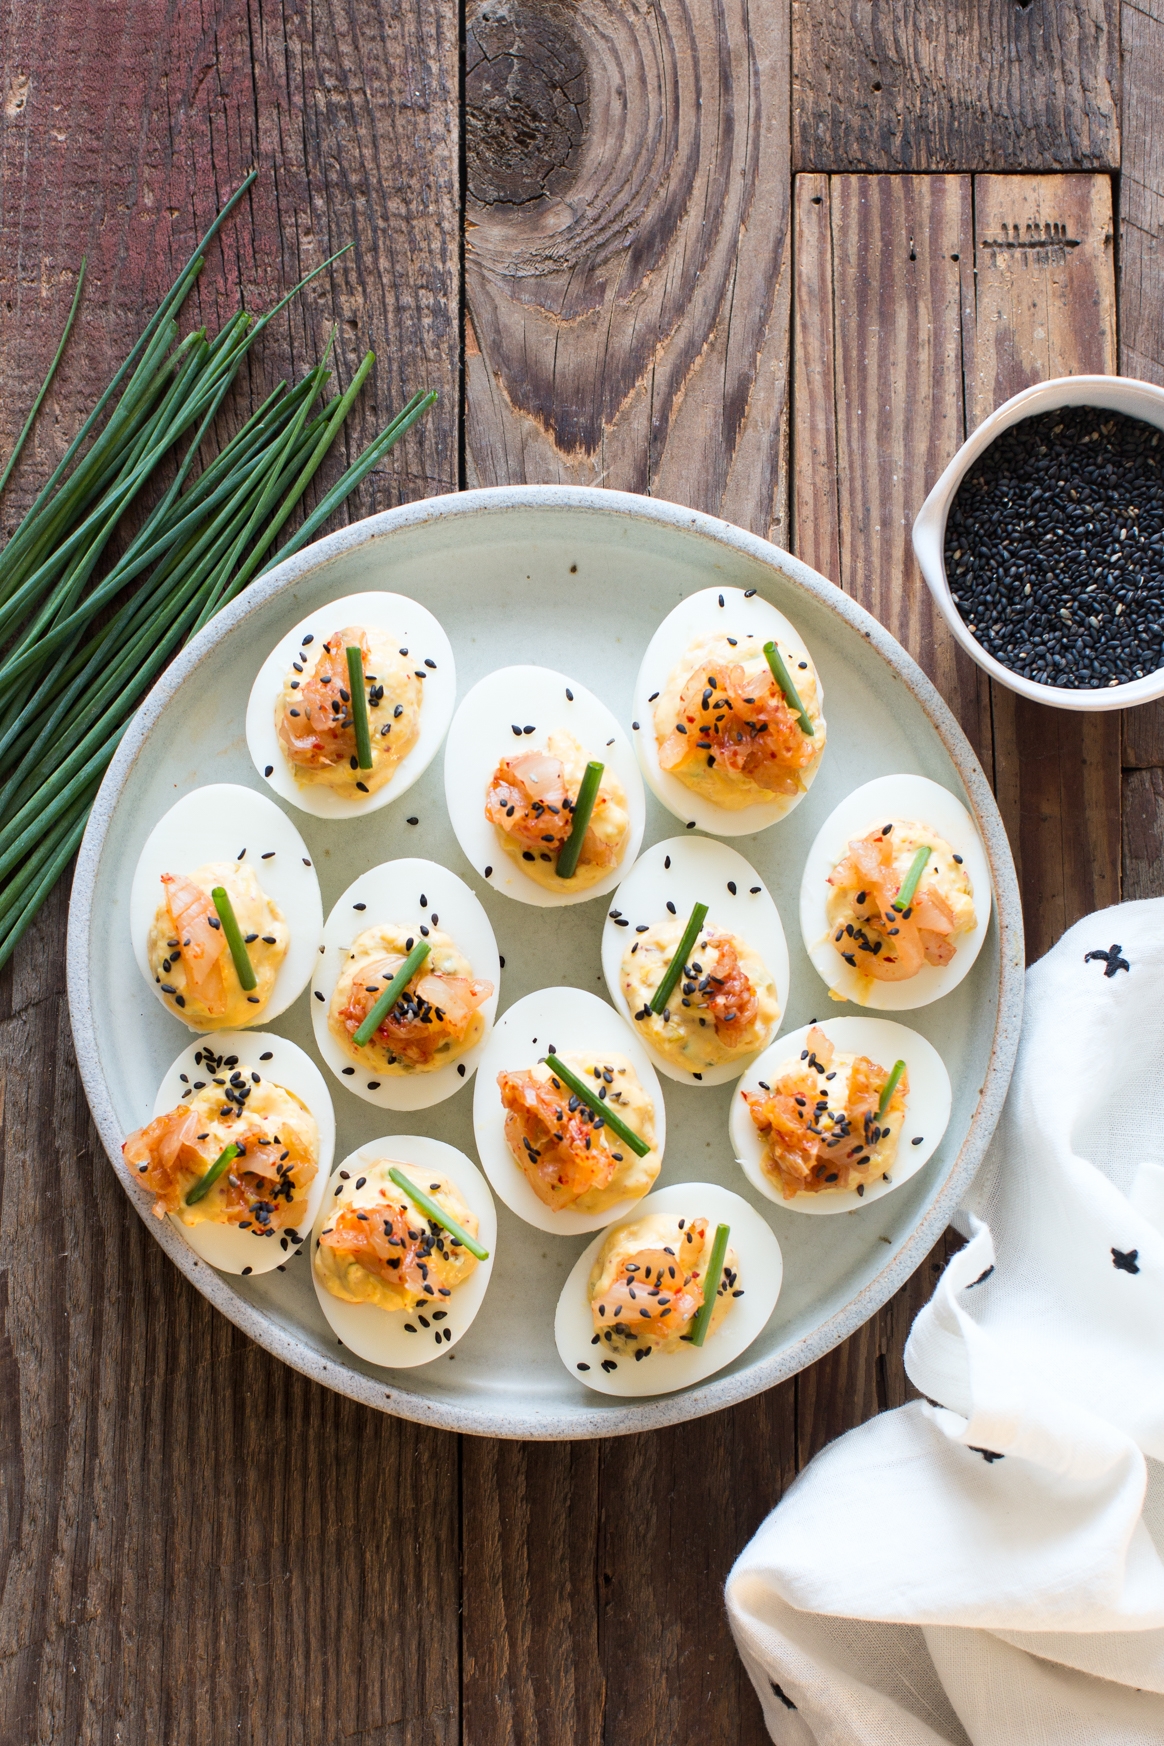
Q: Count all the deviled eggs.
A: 12